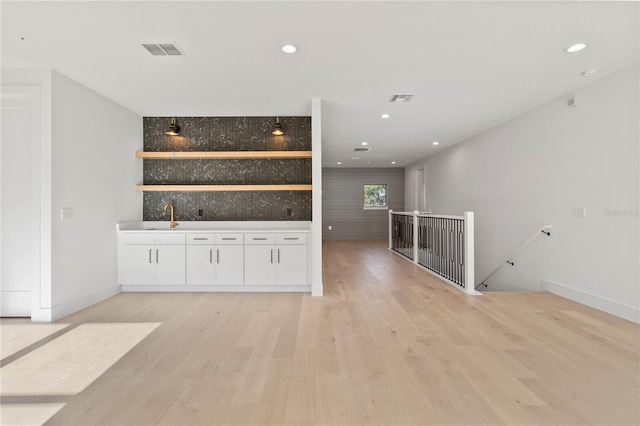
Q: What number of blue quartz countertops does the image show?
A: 0